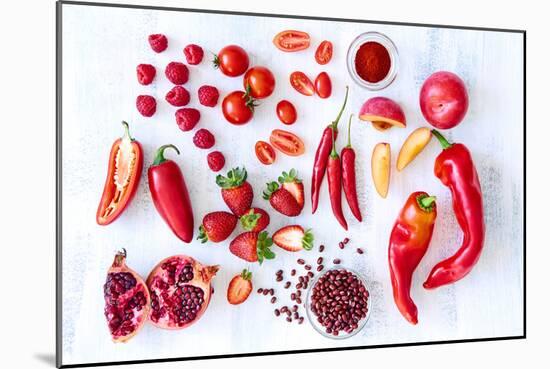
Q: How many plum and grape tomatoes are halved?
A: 5